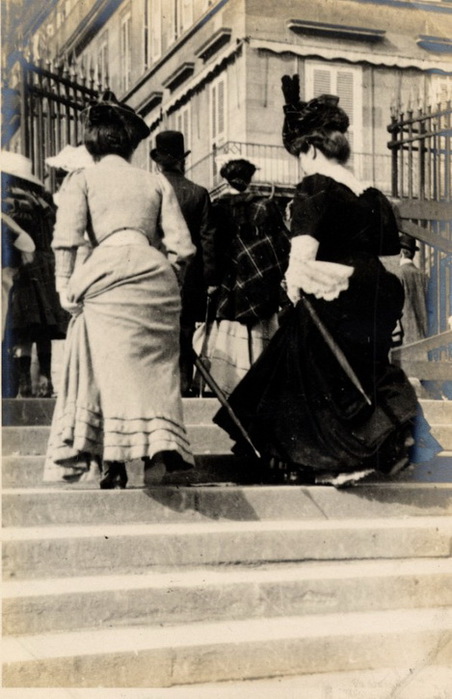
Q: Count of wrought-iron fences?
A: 2